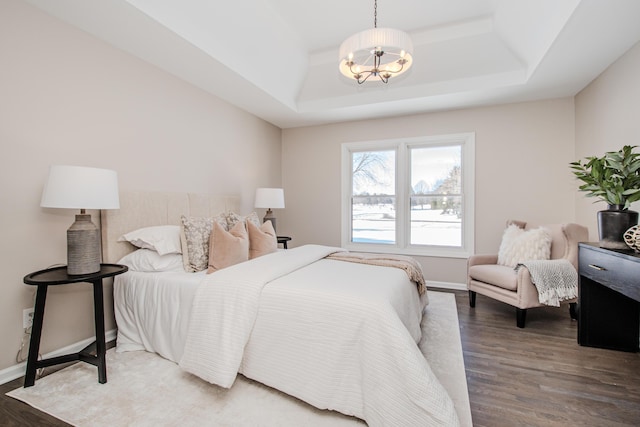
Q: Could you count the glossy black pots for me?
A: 1